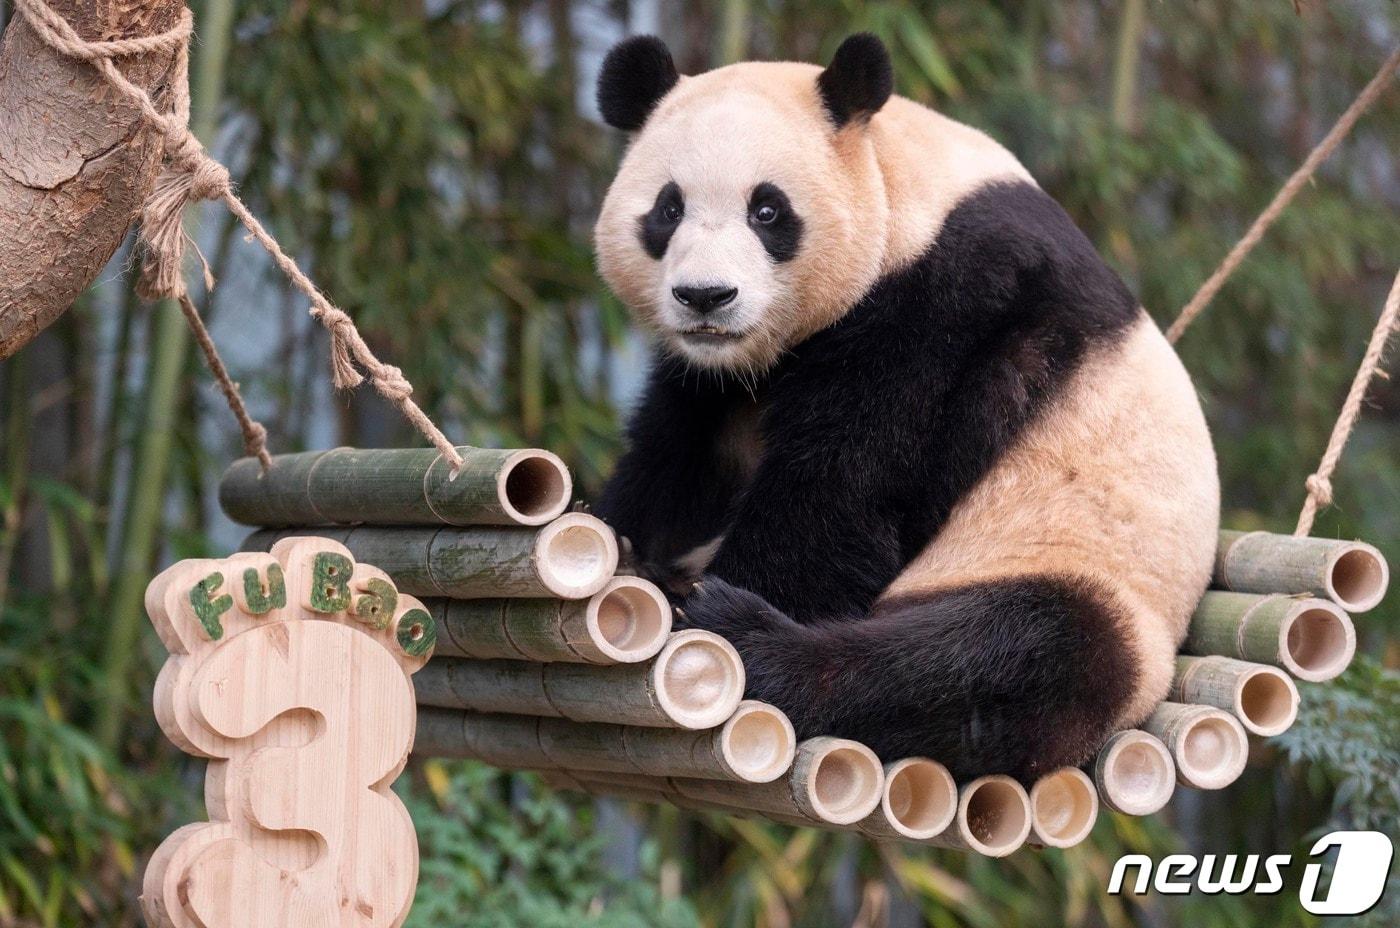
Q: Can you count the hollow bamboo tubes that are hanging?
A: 14